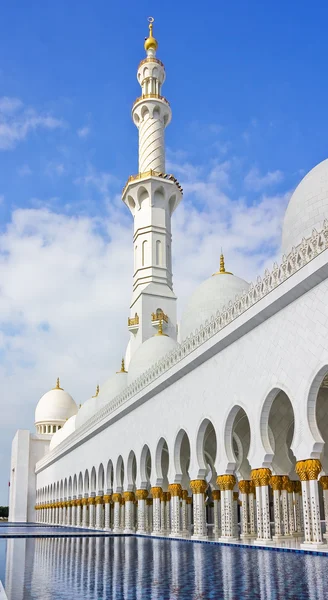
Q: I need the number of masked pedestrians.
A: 0